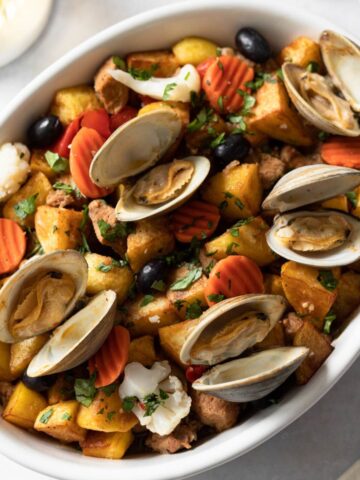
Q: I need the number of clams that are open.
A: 5